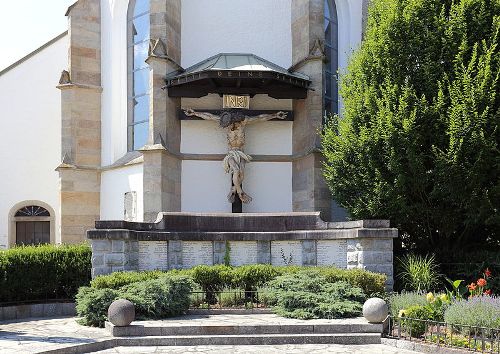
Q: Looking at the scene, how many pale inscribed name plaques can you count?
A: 5